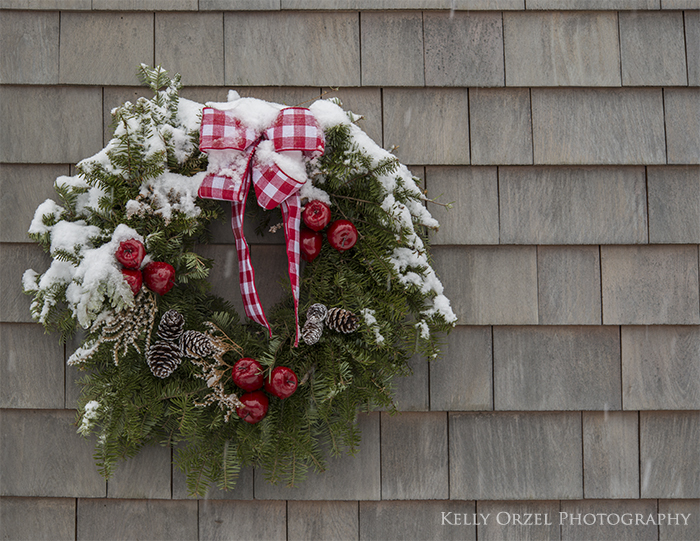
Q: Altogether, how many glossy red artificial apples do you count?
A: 9